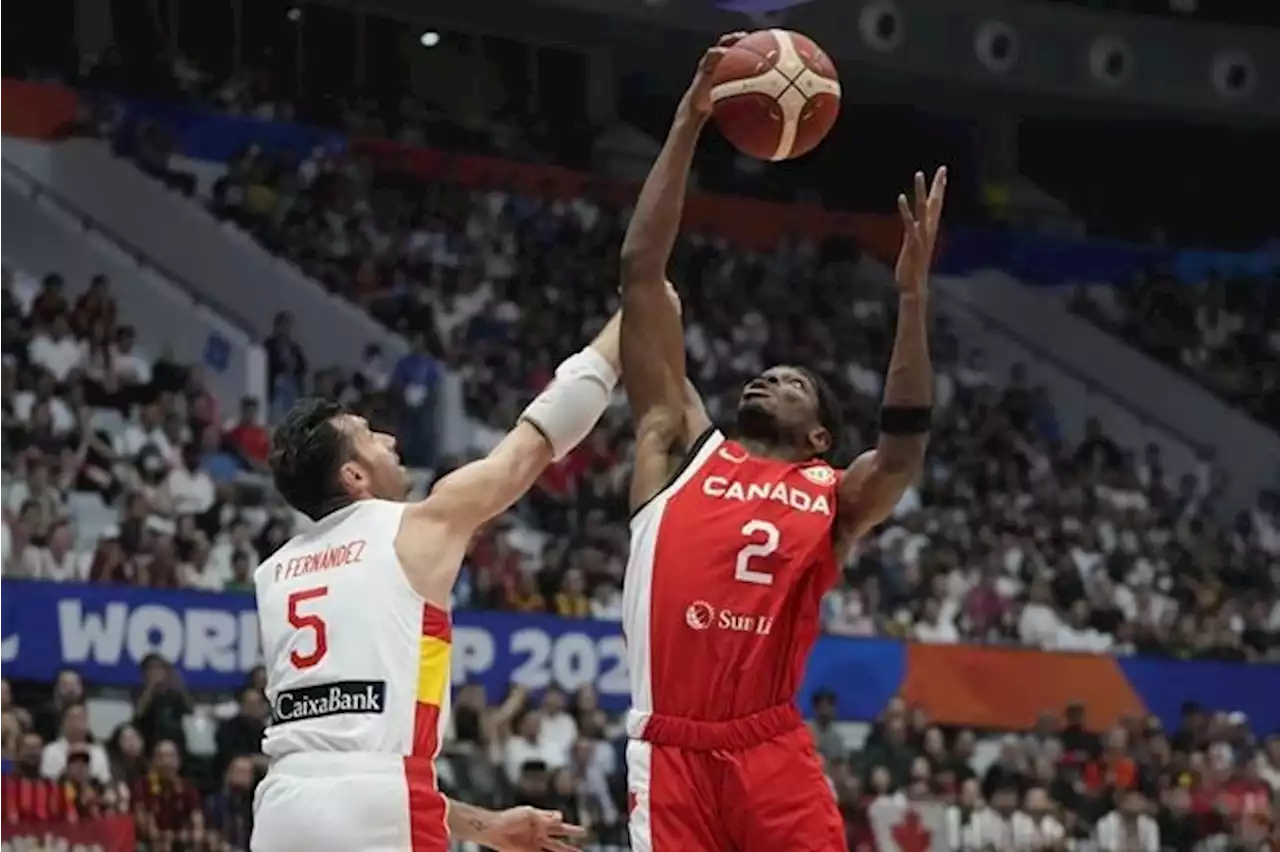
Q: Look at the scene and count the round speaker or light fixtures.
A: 4